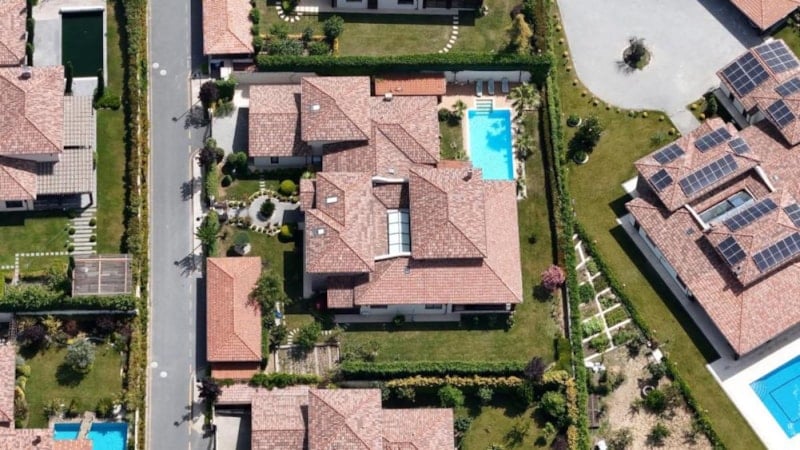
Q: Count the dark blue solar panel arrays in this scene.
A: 13